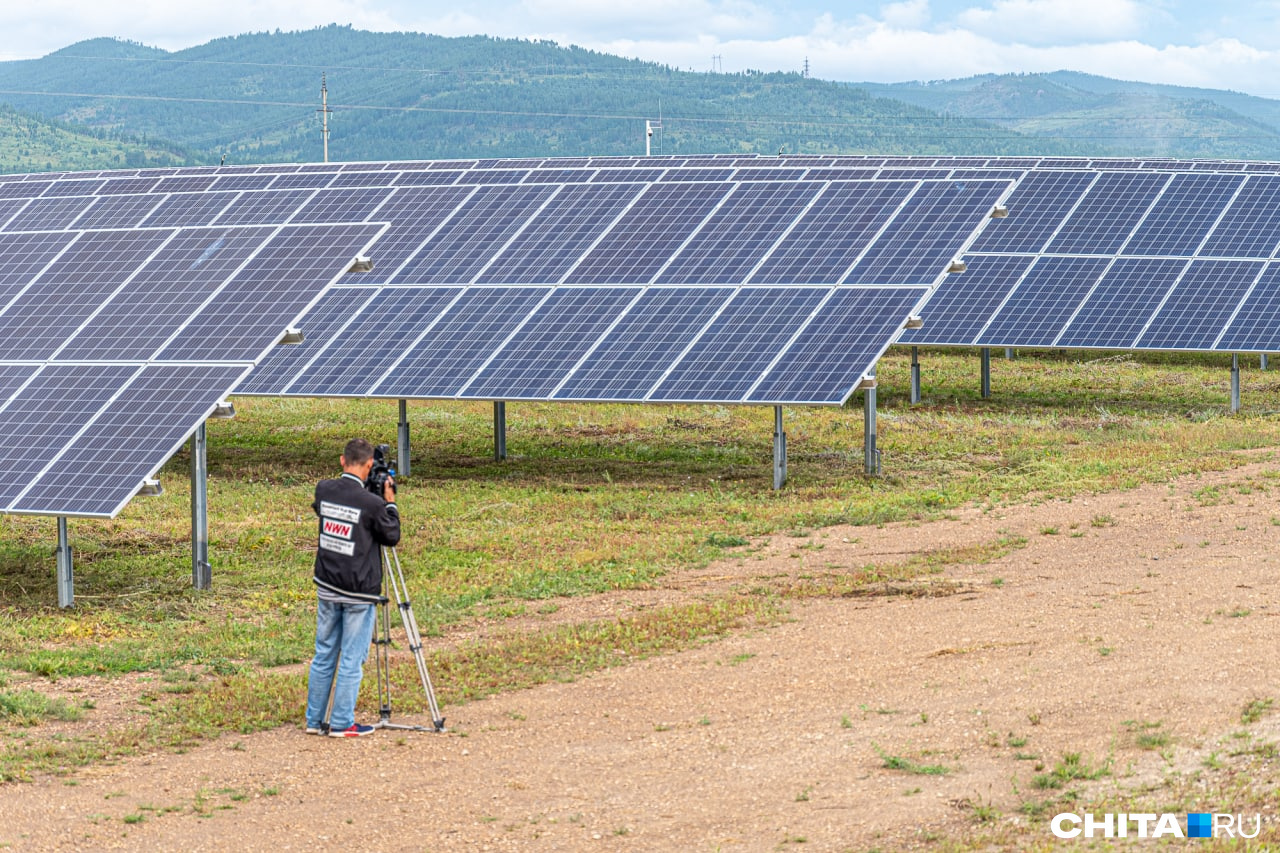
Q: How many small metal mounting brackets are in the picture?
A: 8